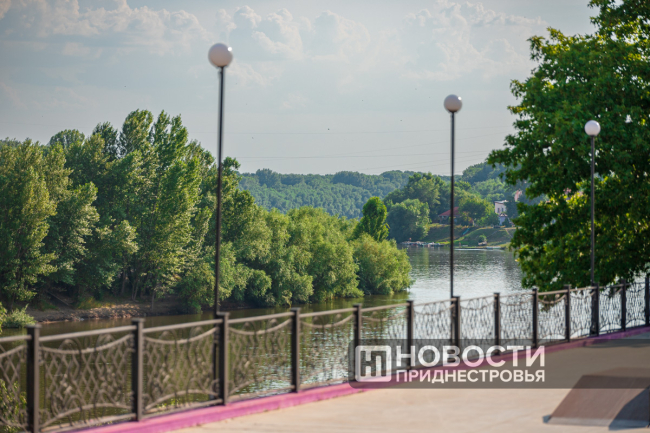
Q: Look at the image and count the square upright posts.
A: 13